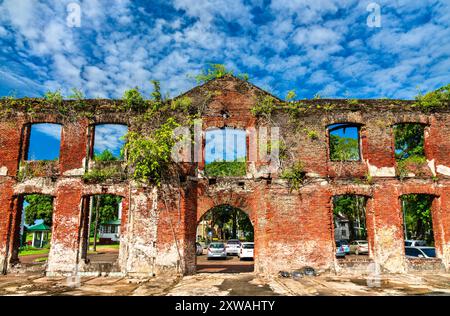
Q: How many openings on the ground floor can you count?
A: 5